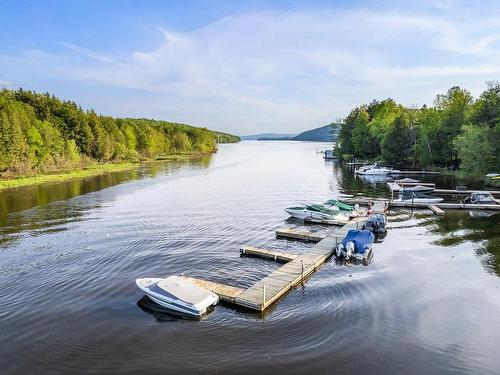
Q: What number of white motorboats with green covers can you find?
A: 2